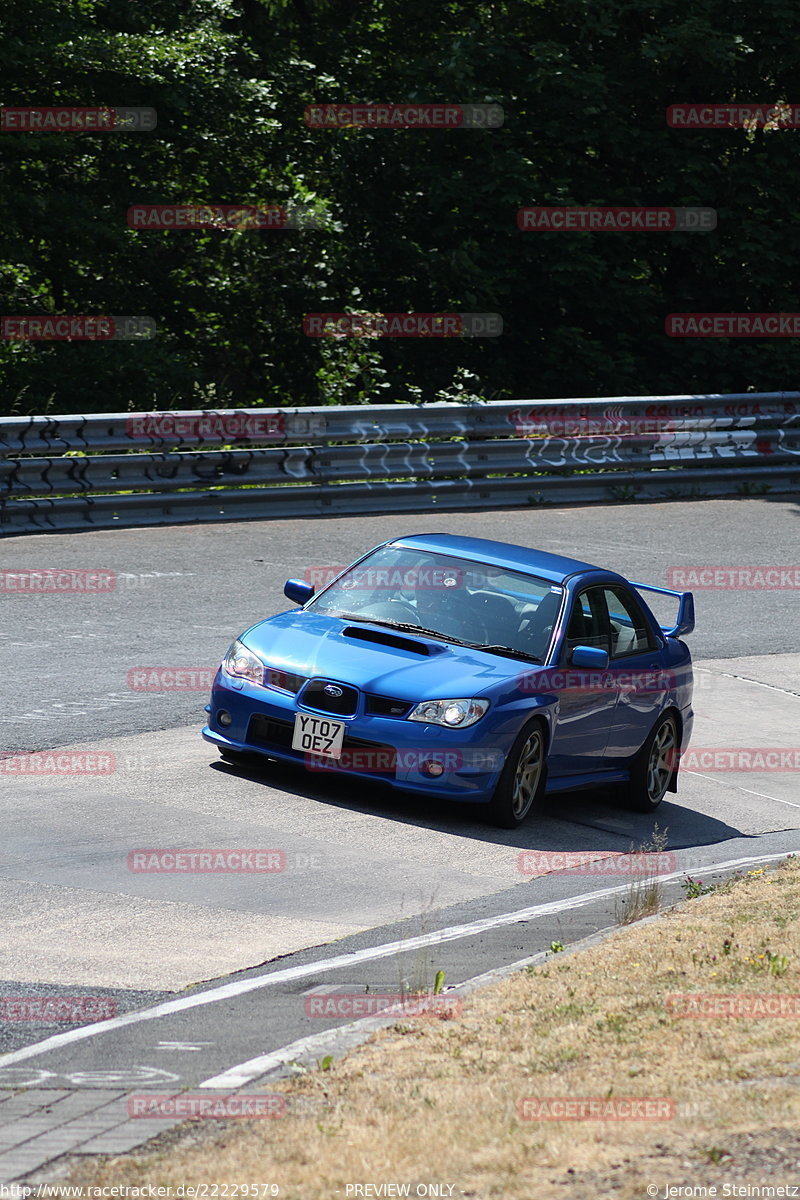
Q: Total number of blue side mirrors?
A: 2